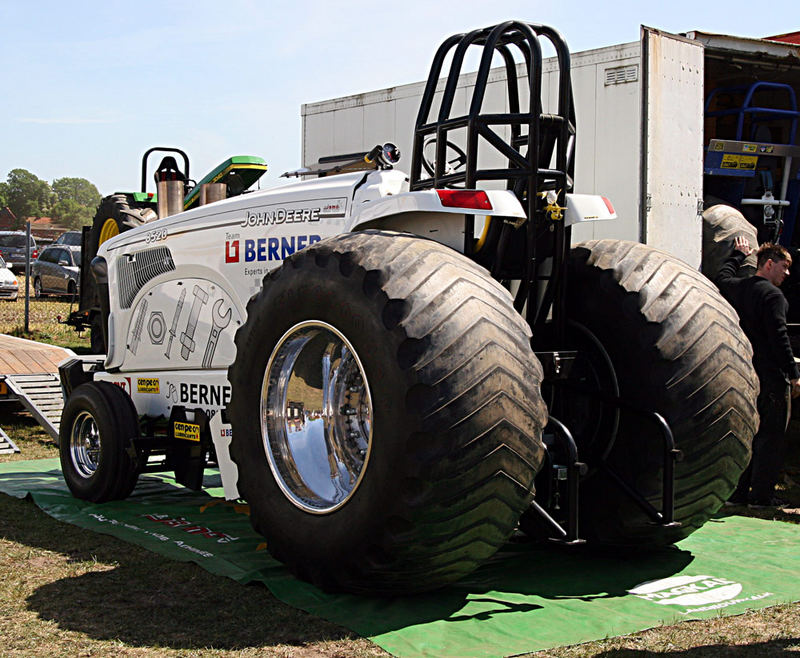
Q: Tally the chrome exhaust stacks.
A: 2